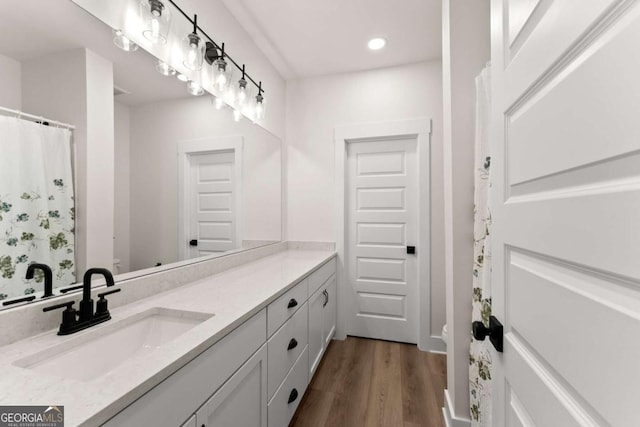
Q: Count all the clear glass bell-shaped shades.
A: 5